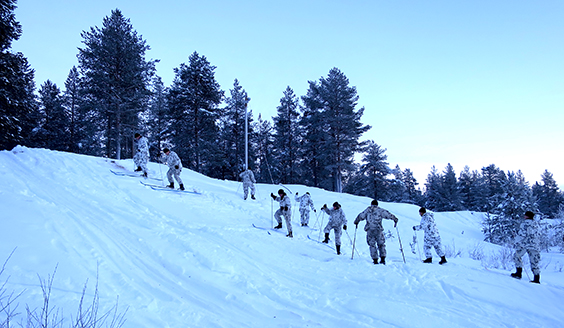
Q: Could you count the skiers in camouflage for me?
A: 9